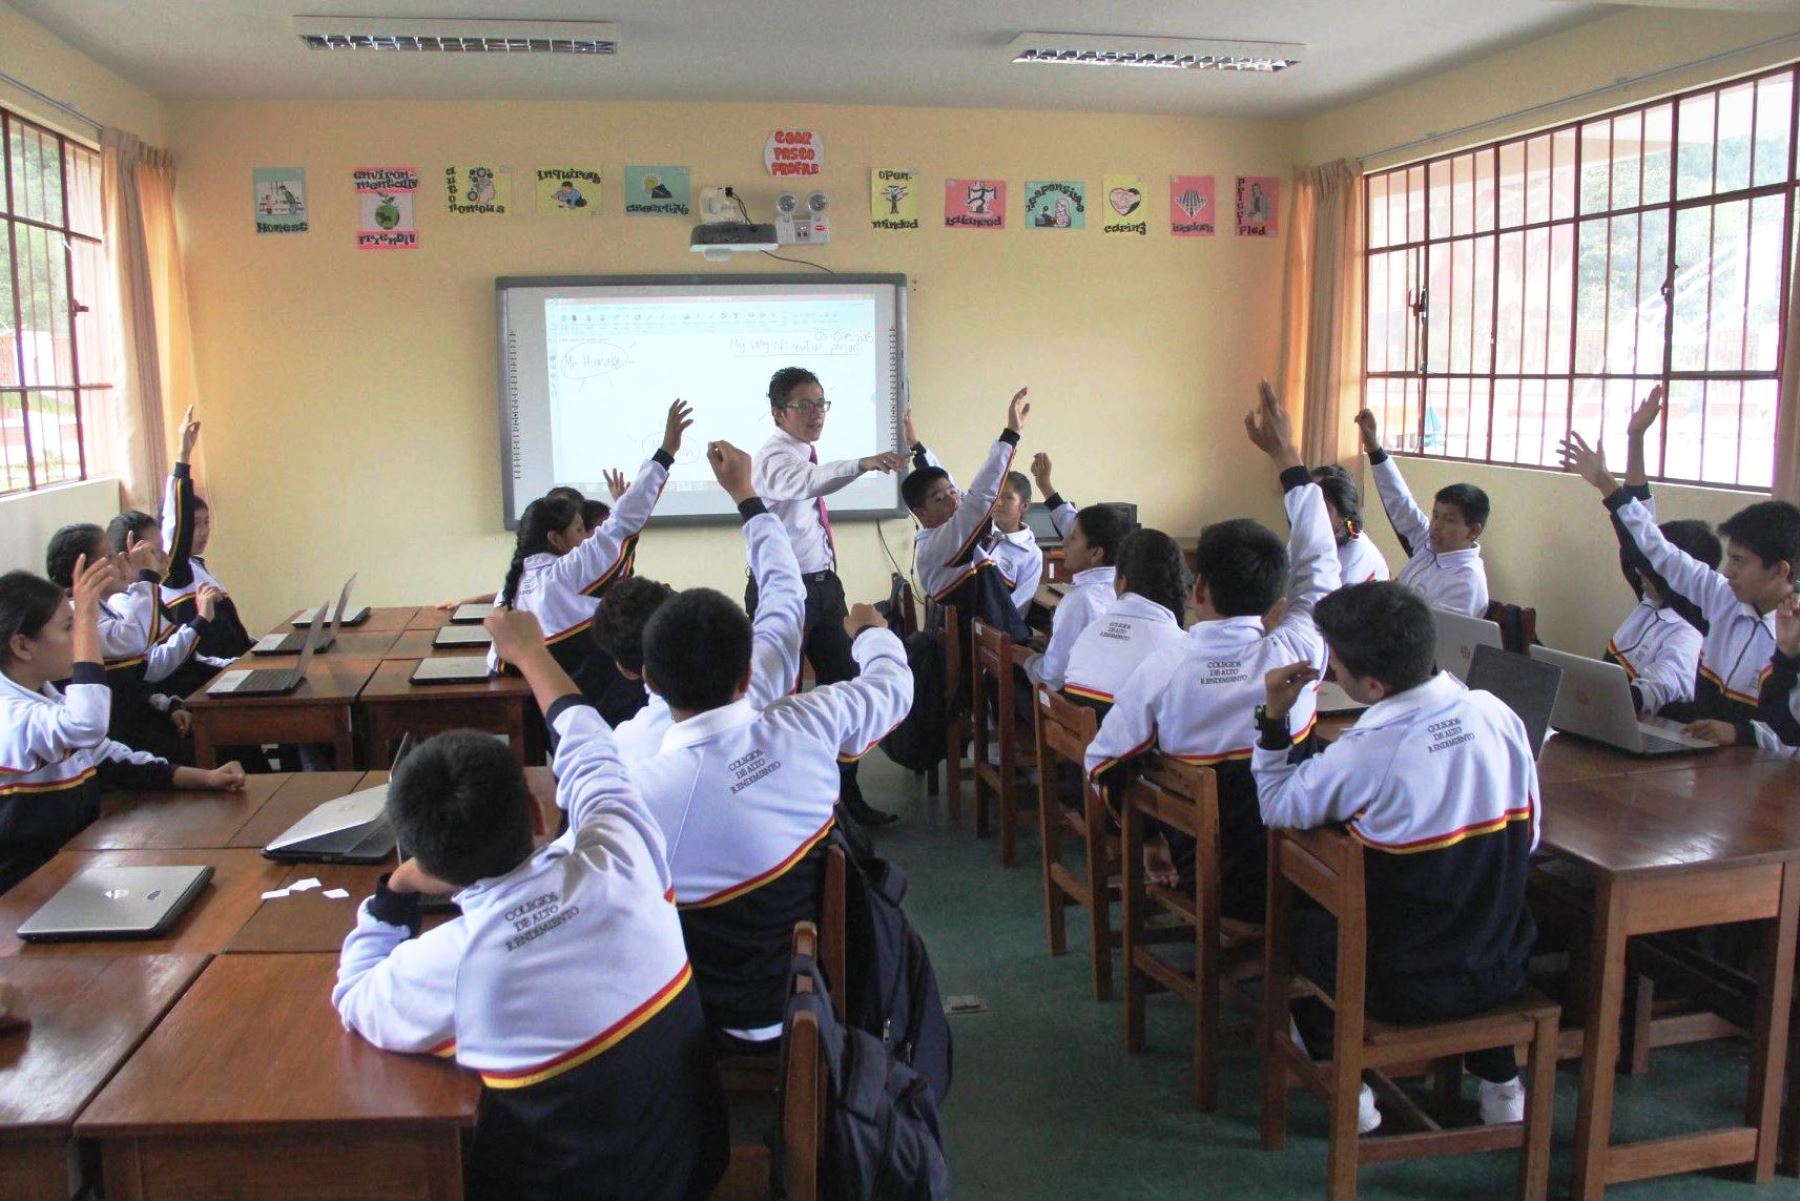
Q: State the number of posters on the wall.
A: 12